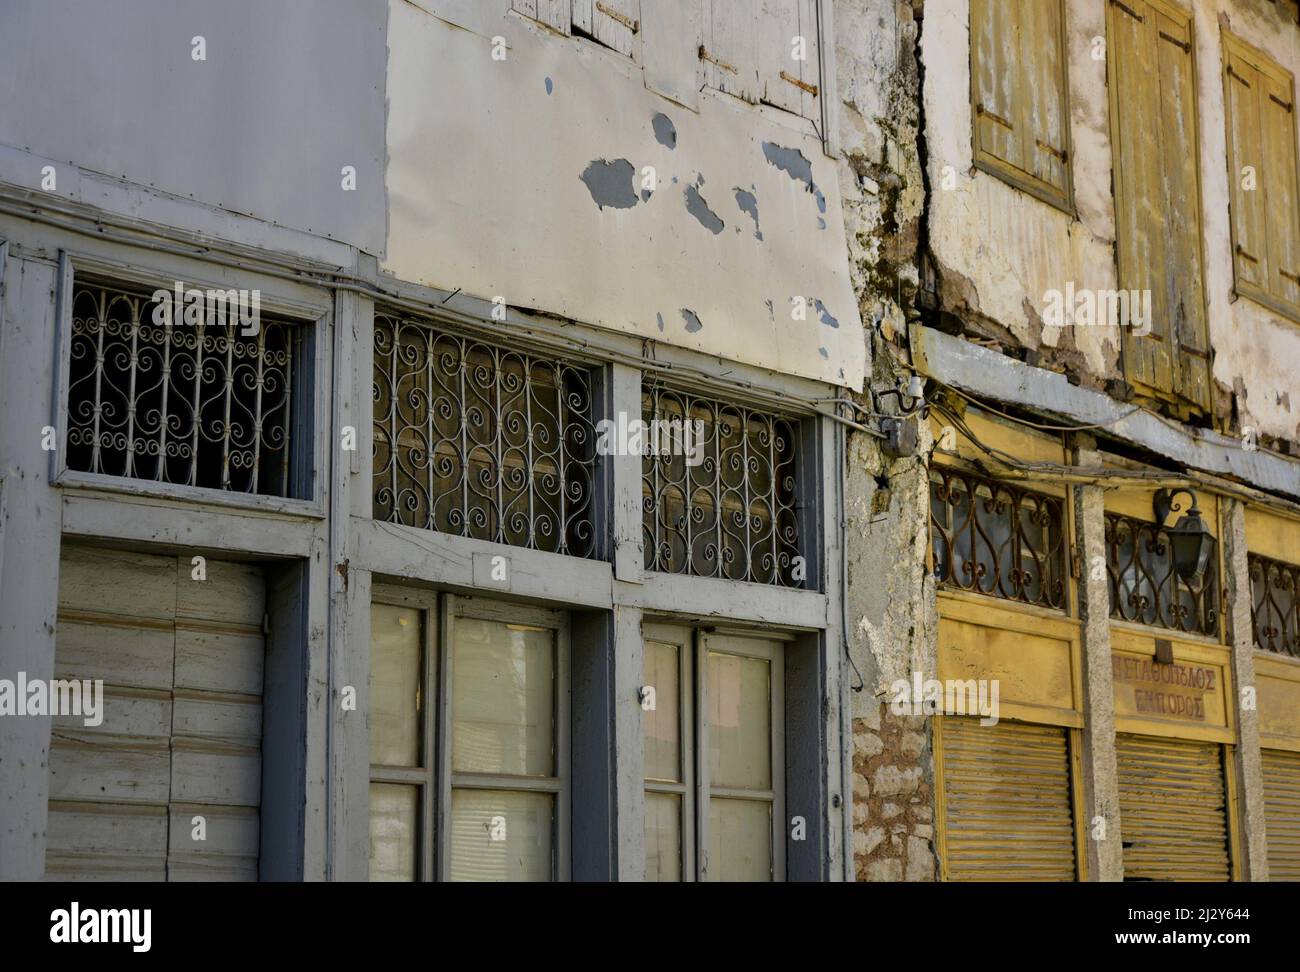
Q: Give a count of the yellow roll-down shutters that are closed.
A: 3